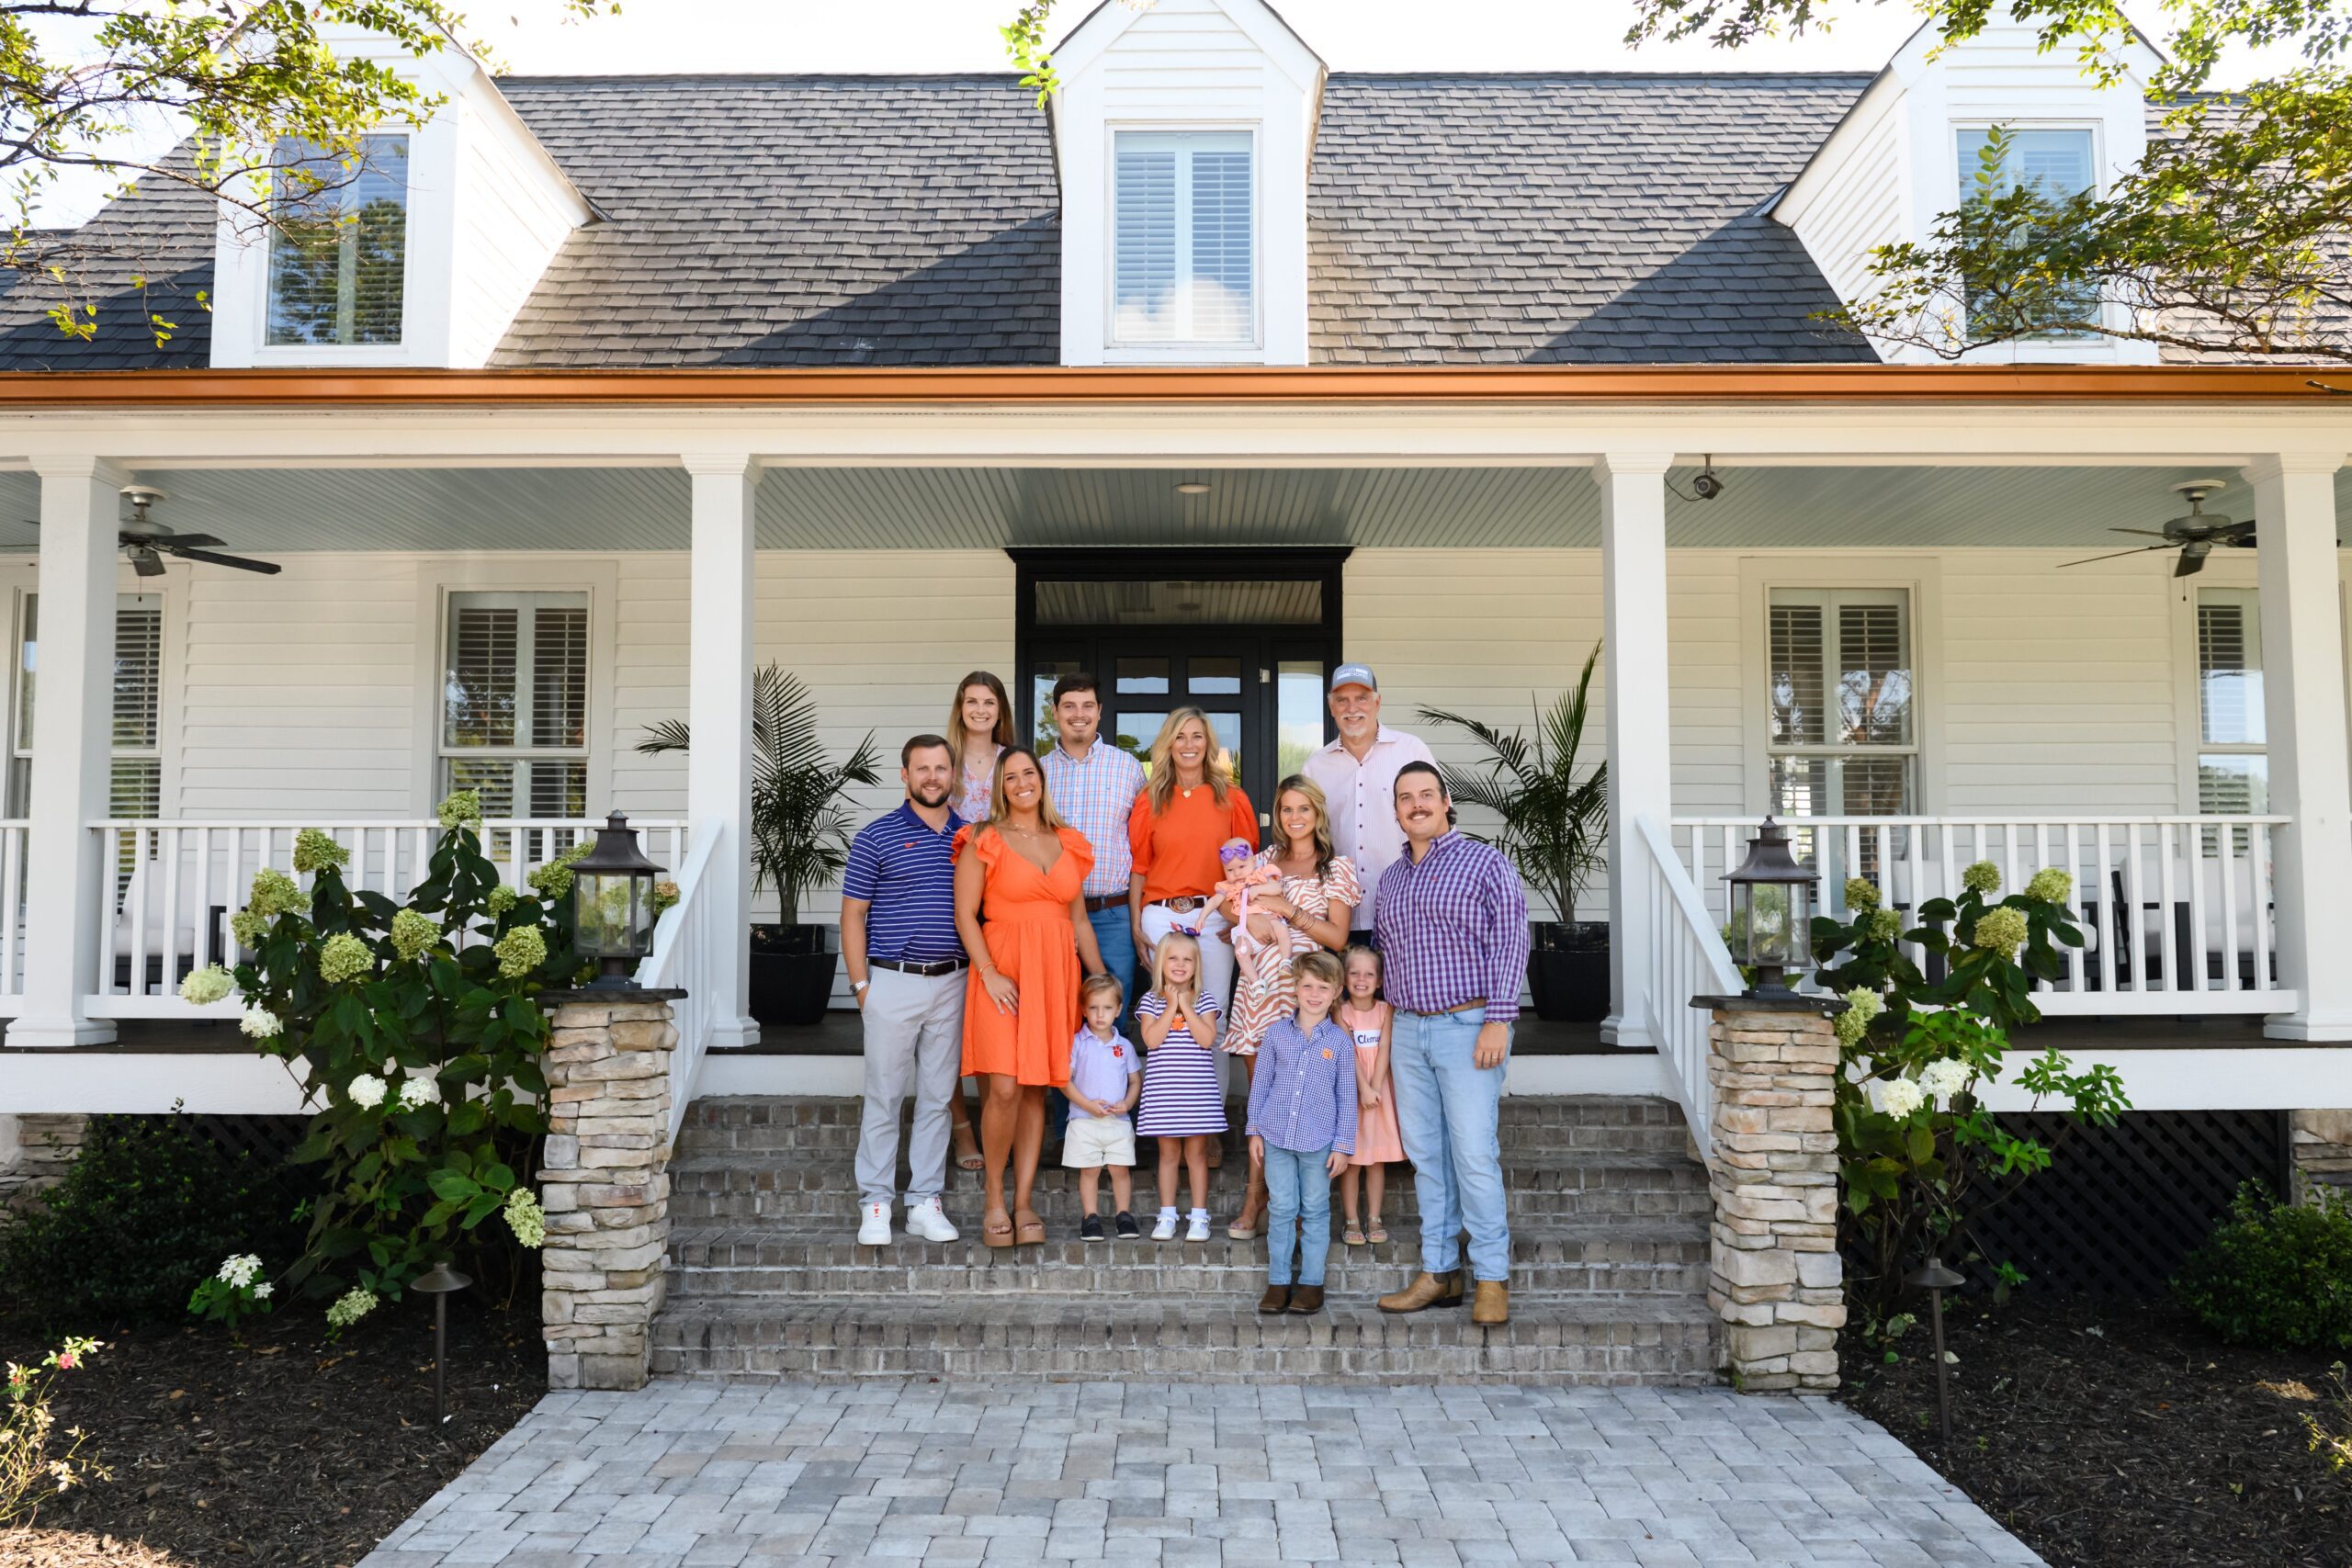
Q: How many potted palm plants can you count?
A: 2